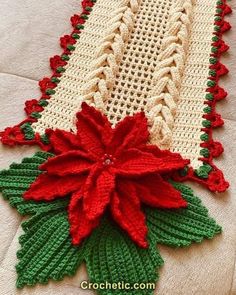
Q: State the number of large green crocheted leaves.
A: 4